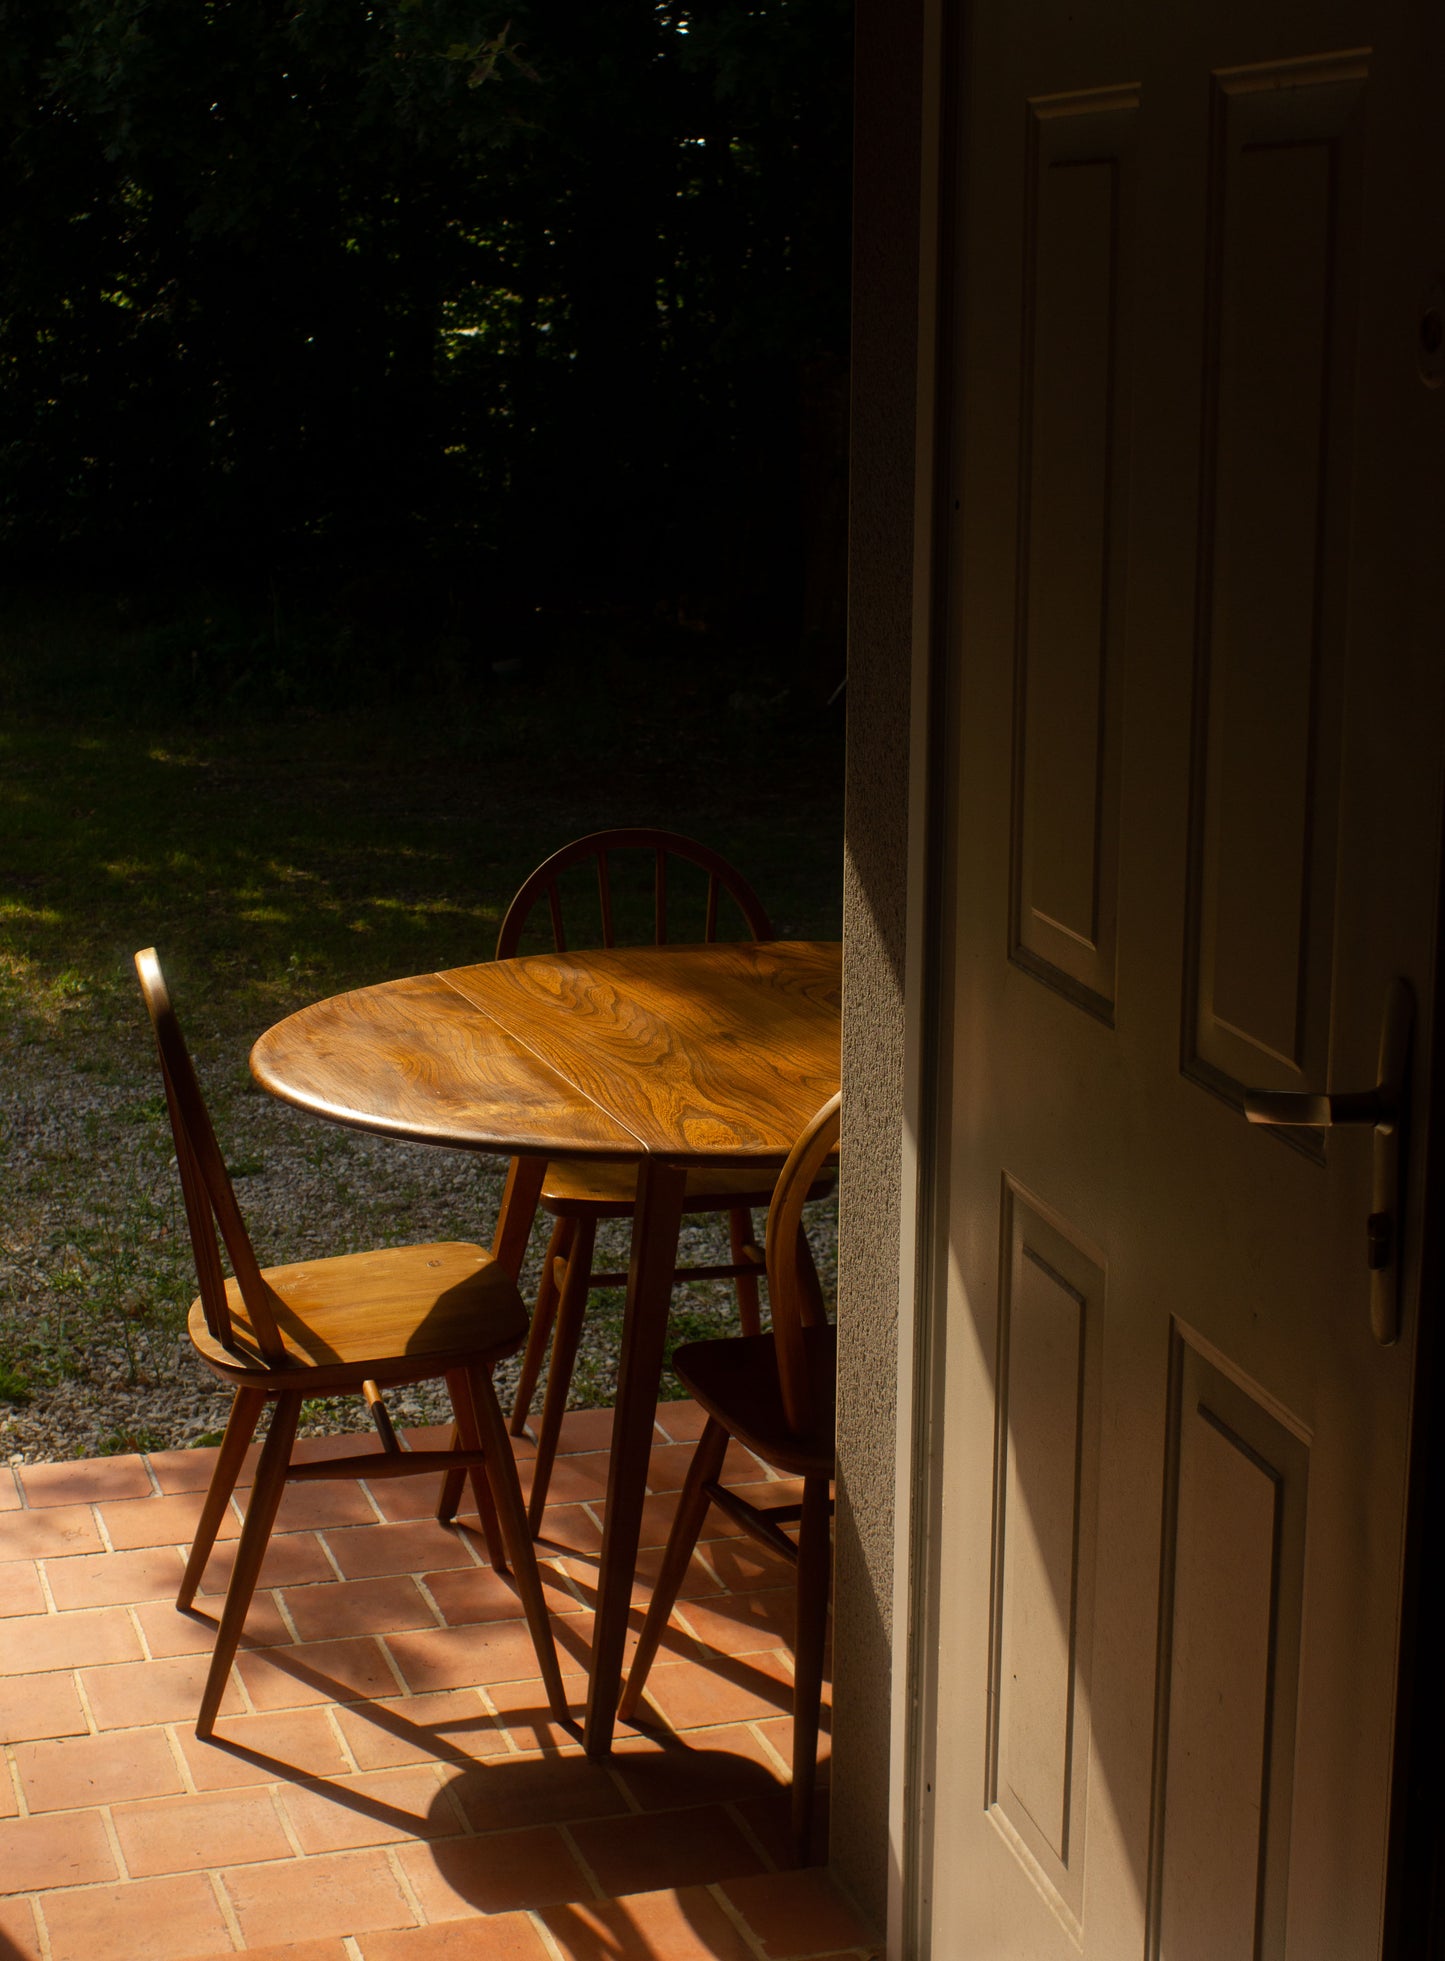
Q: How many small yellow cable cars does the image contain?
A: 0